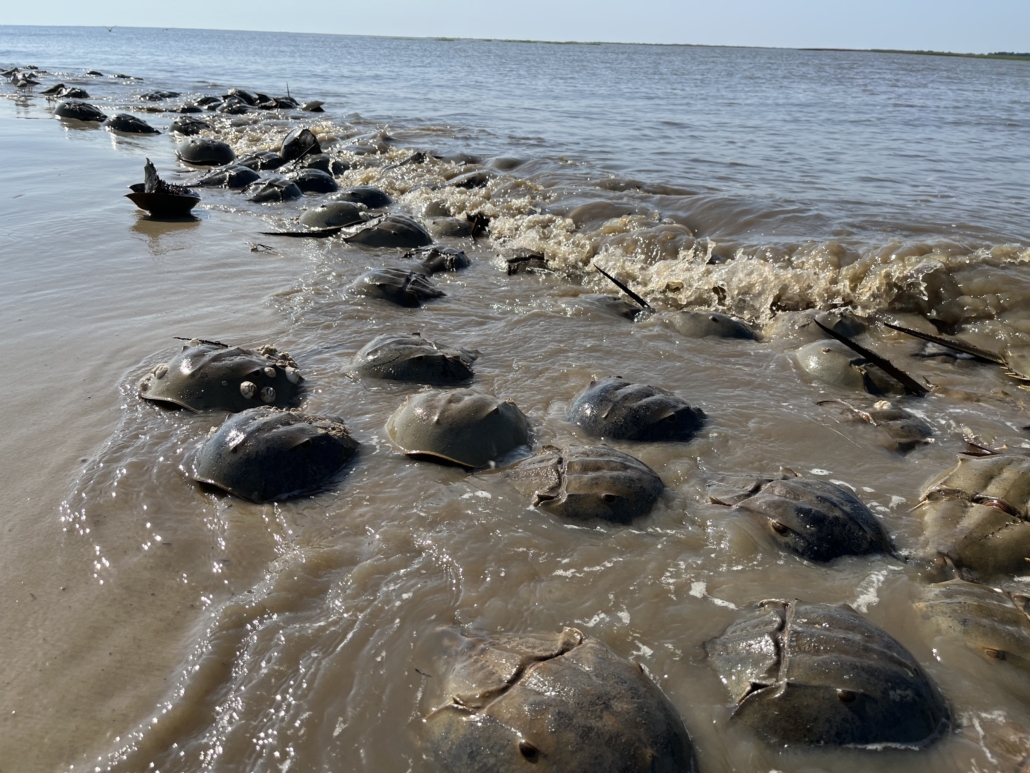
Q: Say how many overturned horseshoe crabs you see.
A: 1